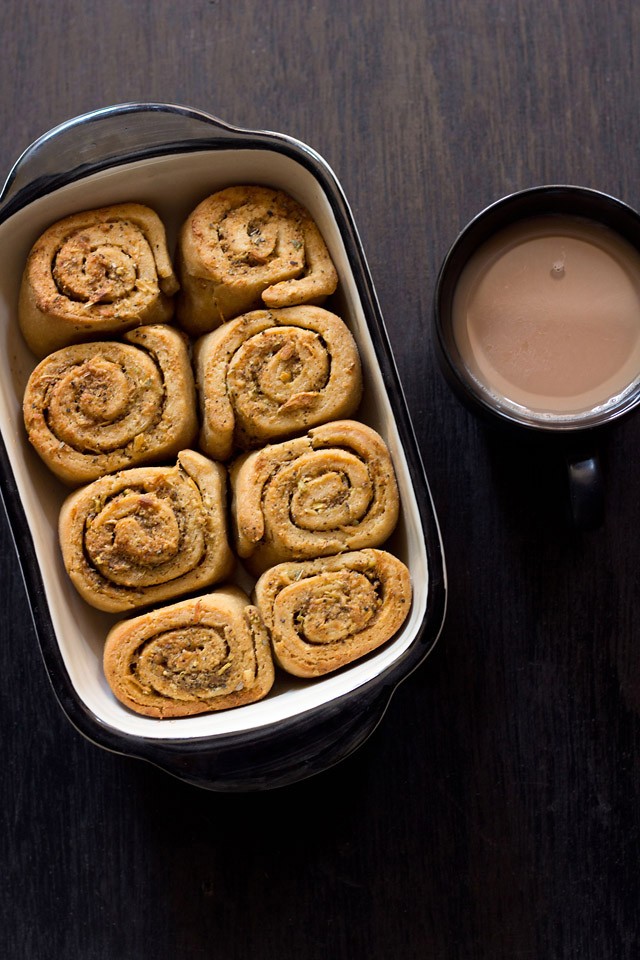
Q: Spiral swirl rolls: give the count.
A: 8